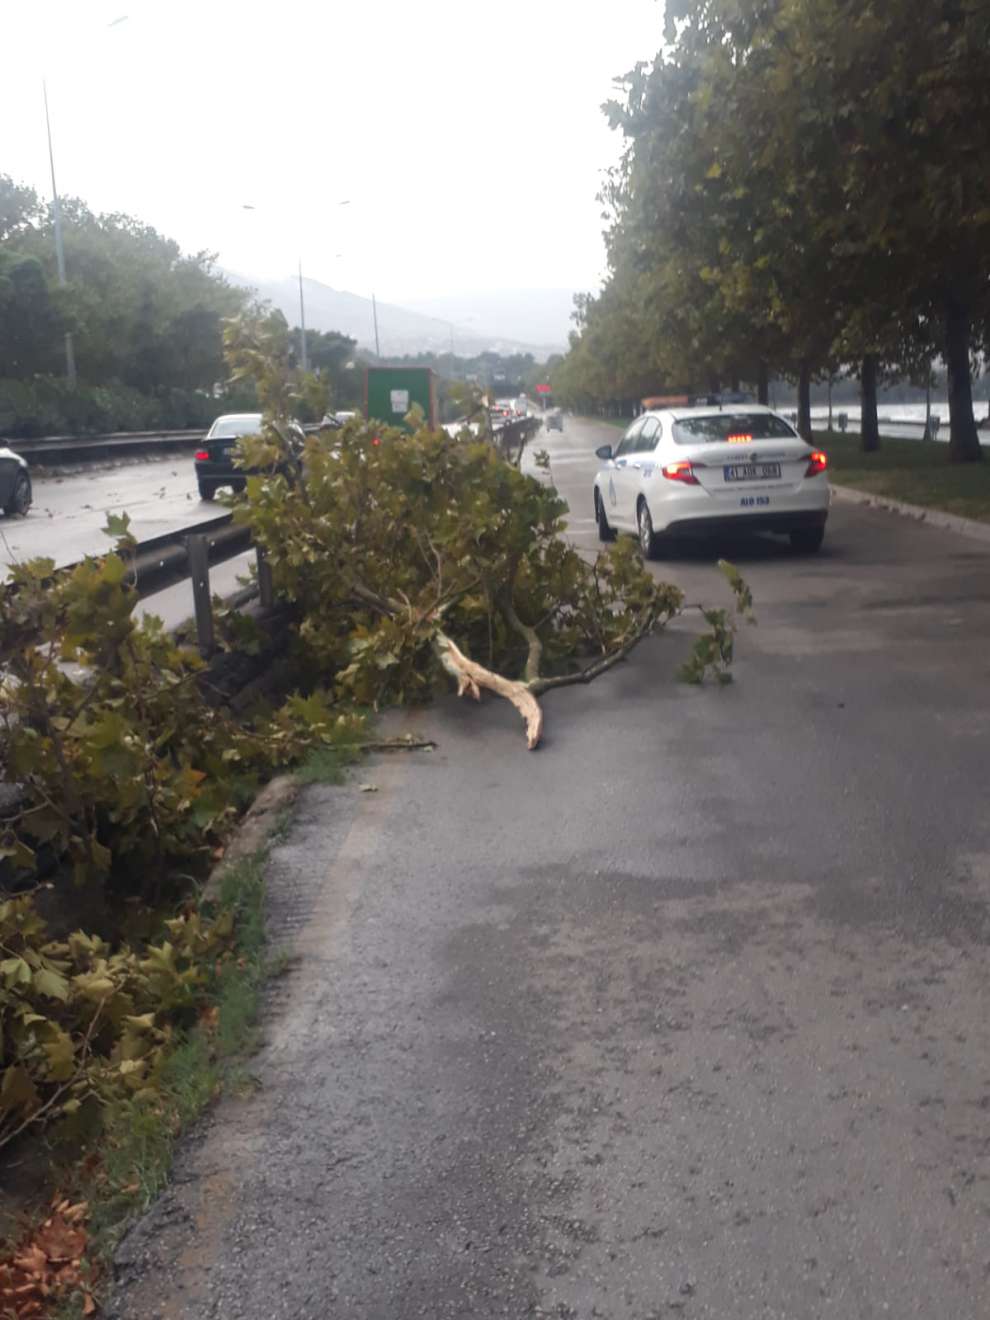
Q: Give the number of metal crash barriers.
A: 2